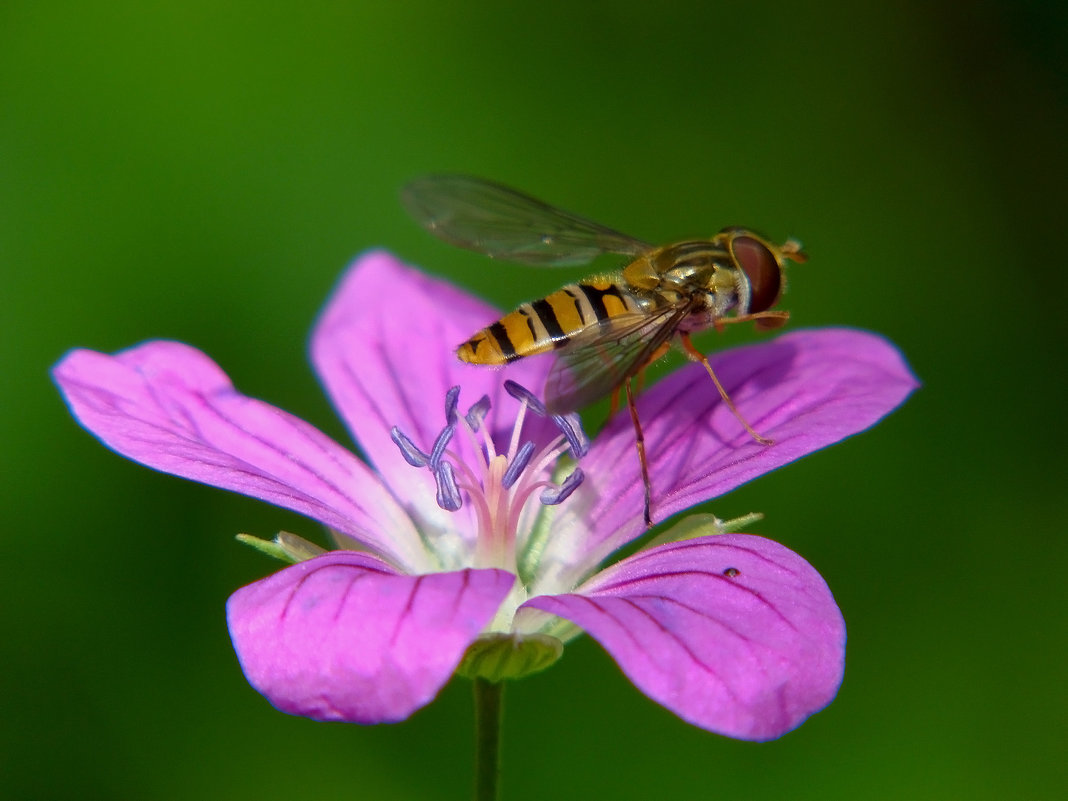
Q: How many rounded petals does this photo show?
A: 5